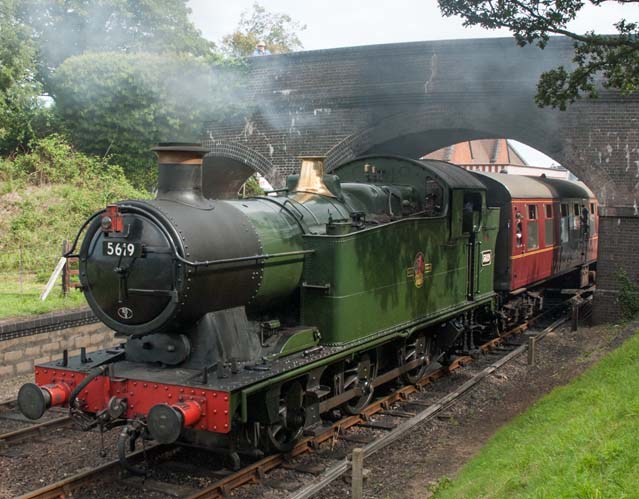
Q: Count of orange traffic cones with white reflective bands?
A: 0